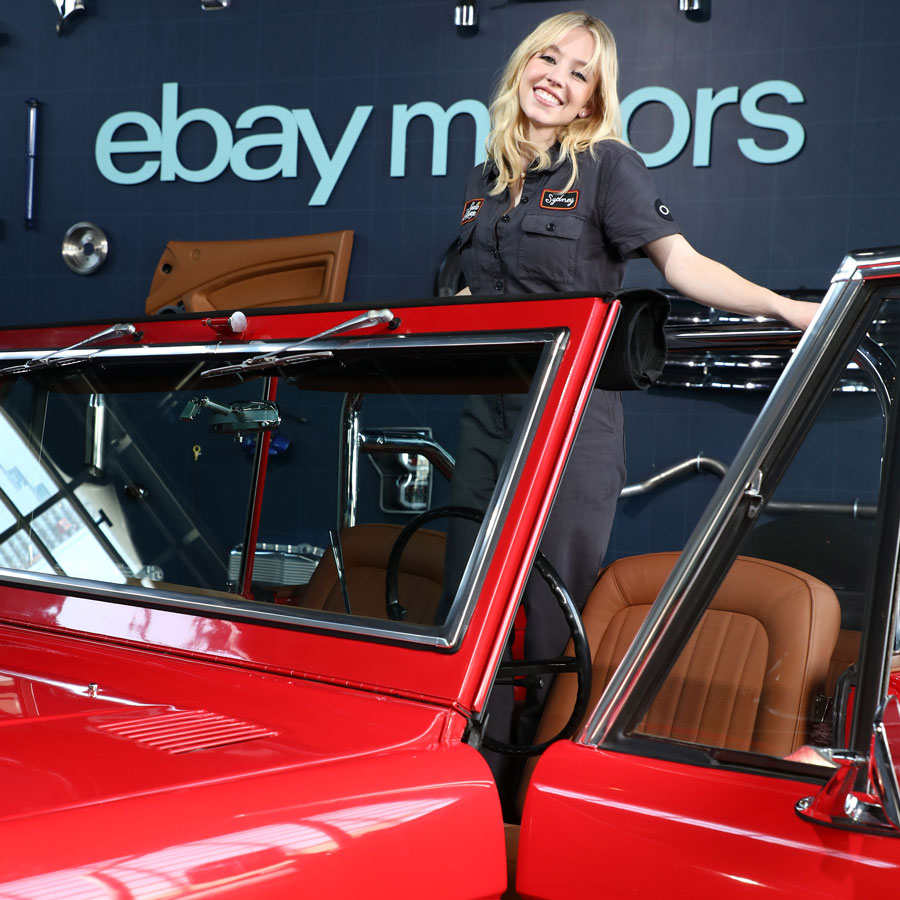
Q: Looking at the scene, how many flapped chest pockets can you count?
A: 2